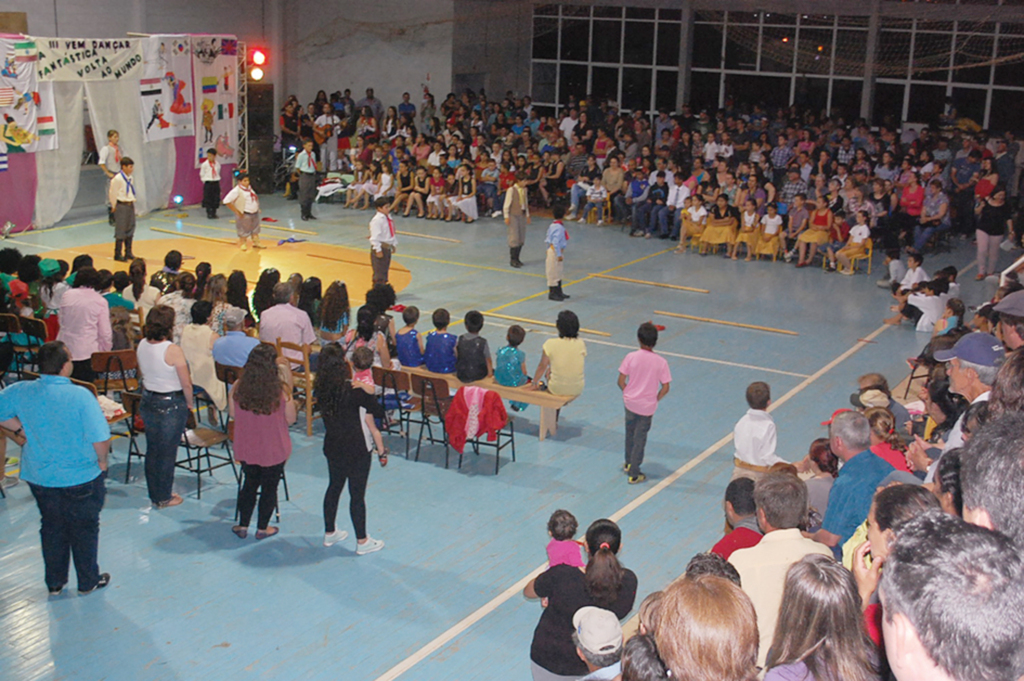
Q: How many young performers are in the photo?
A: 8